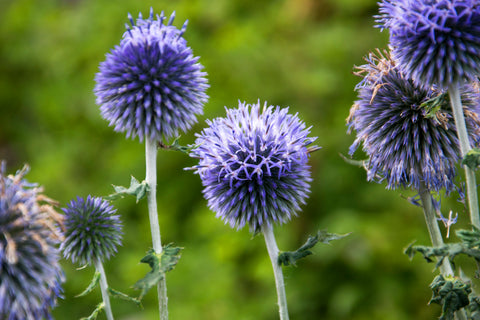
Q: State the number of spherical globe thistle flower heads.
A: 6